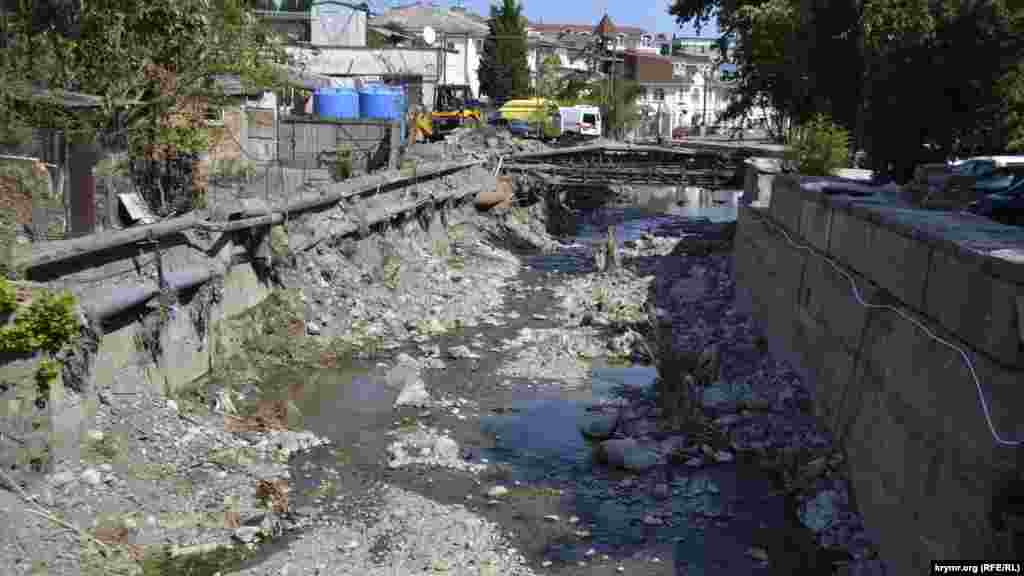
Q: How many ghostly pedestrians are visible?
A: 0